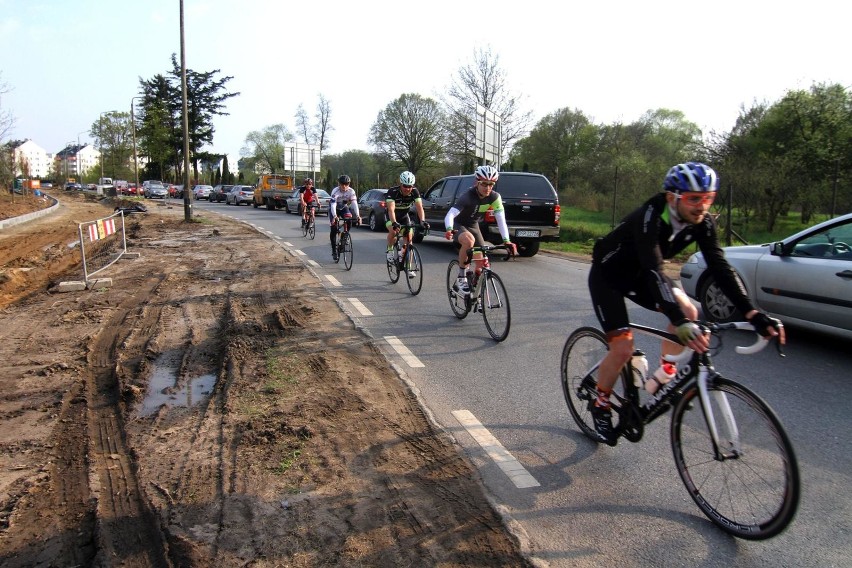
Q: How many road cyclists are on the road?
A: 5